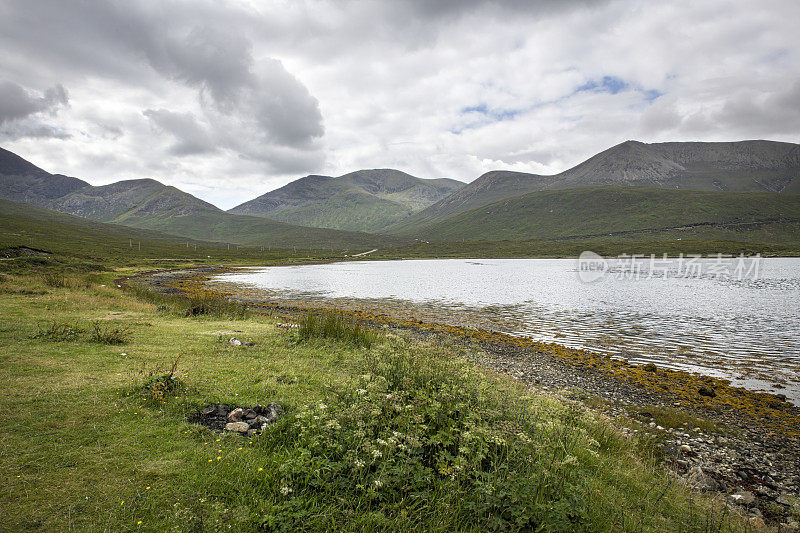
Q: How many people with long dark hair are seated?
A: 0